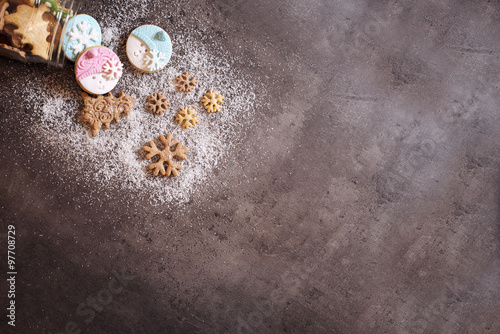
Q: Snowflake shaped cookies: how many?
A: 5